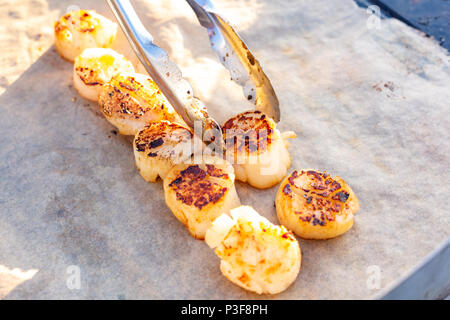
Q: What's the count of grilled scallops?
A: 8